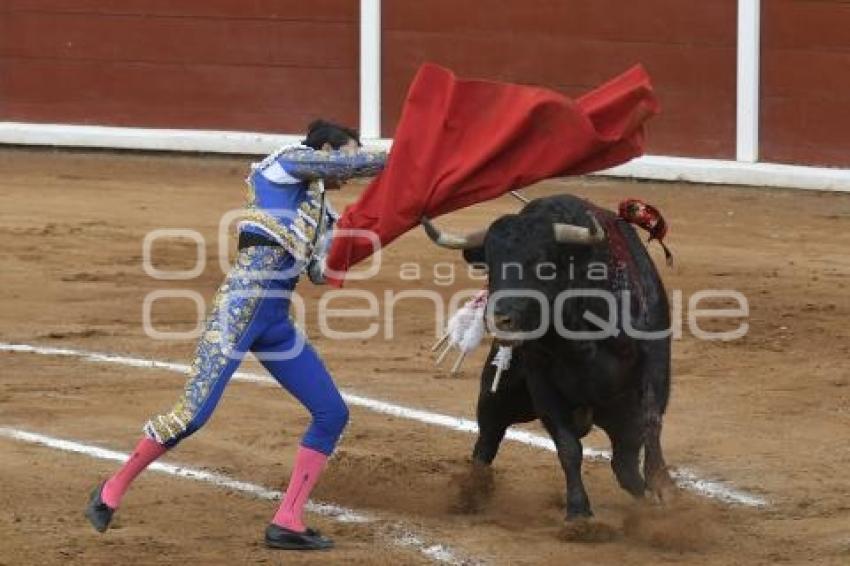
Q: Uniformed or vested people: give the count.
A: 1